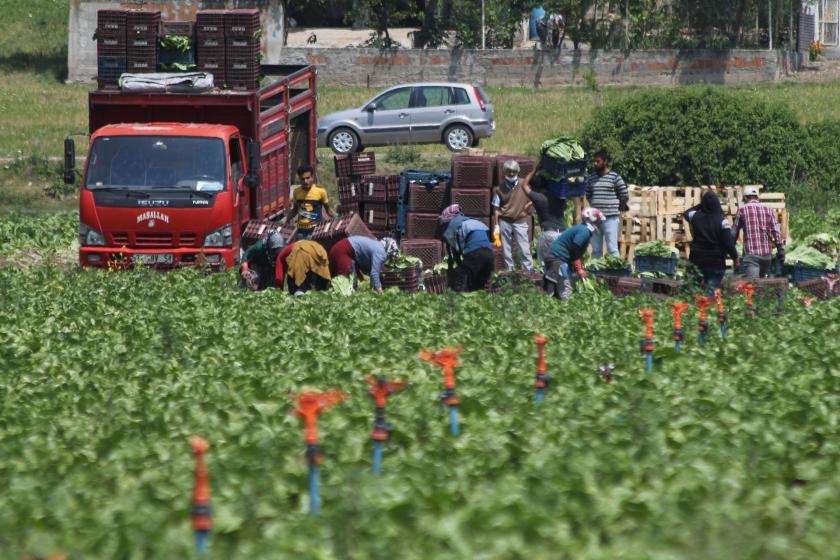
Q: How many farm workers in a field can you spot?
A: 11